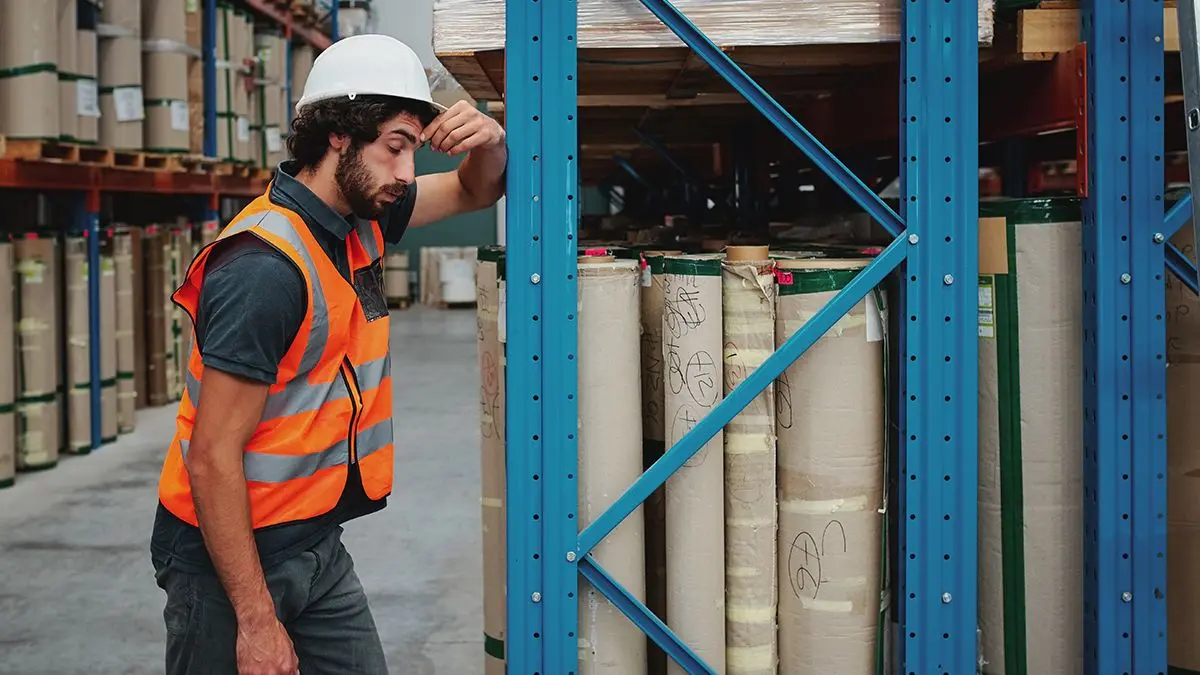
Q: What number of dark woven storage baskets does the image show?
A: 0